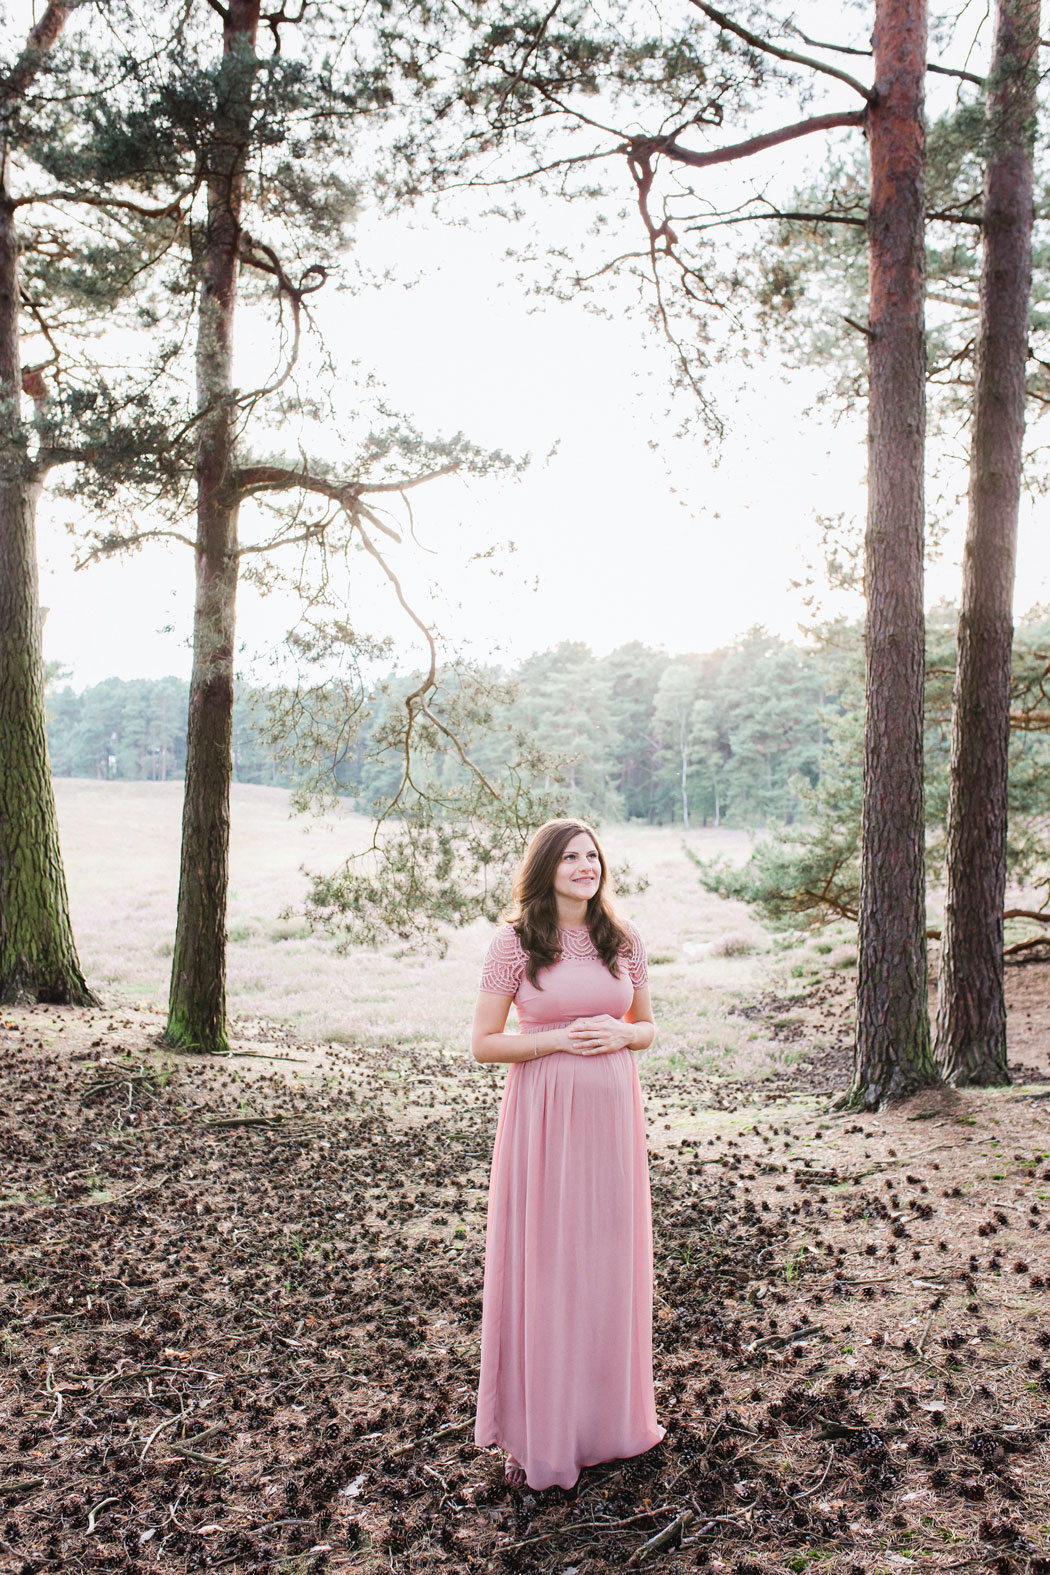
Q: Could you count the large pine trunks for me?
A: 4